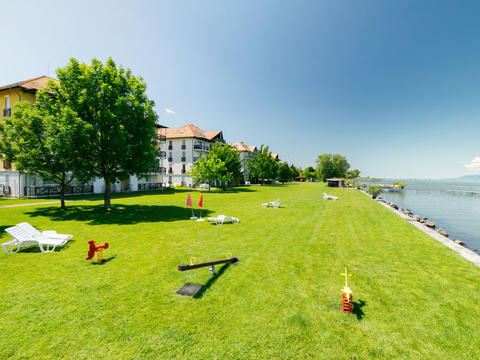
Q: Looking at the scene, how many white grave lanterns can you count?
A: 0